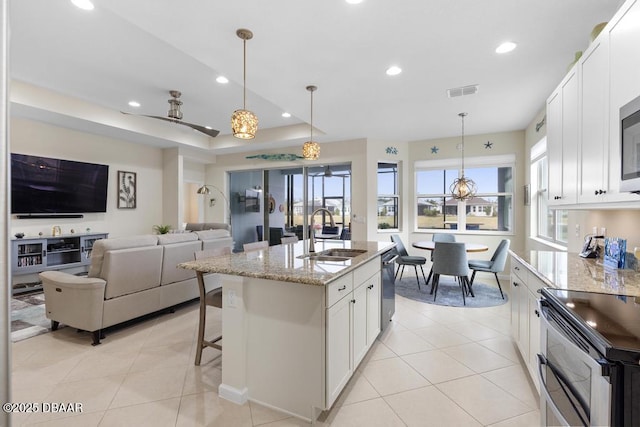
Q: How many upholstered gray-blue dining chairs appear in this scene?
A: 4